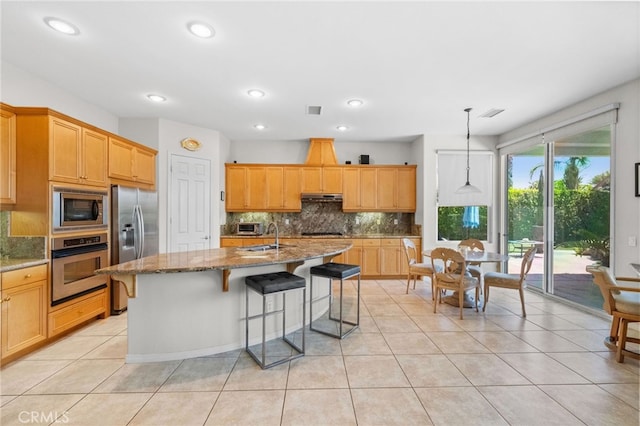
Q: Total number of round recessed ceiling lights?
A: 7